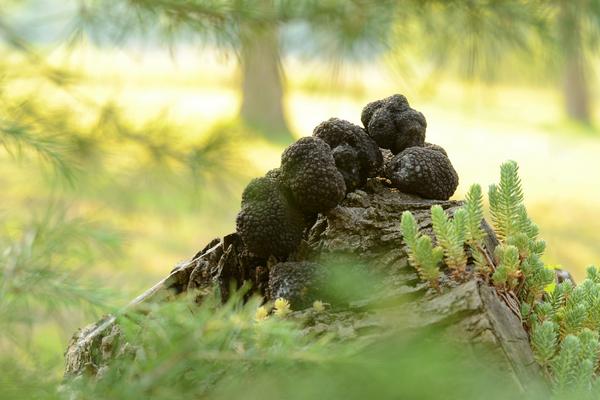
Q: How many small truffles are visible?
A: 6